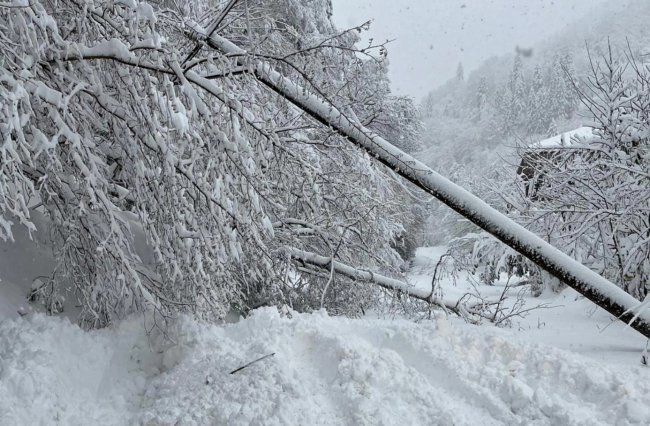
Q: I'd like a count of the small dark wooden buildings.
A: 1